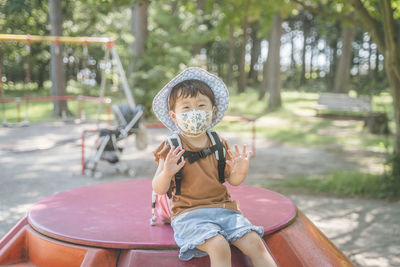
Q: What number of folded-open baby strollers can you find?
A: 1